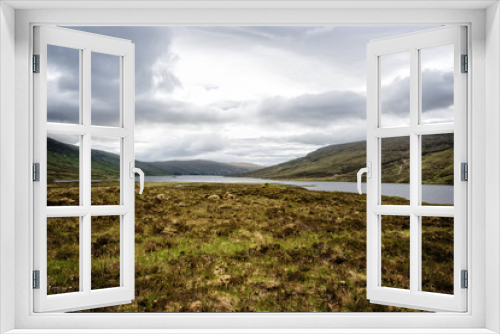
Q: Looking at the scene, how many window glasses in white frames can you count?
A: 12